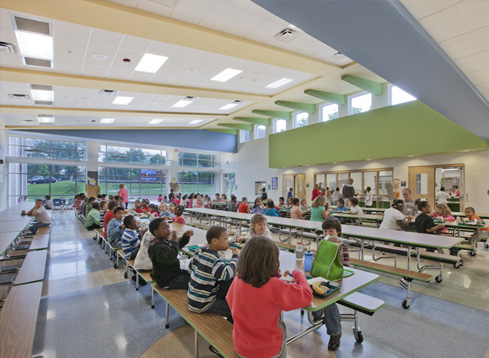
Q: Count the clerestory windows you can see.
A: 7